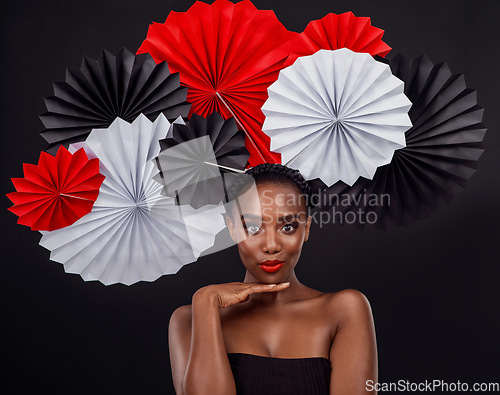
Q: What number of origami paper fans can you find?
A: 8